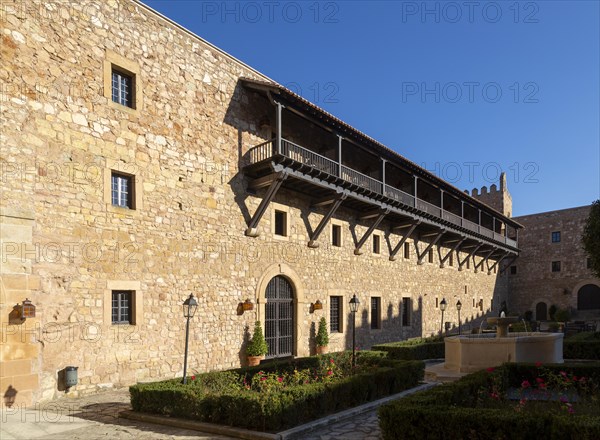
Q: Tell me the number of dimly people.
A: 0